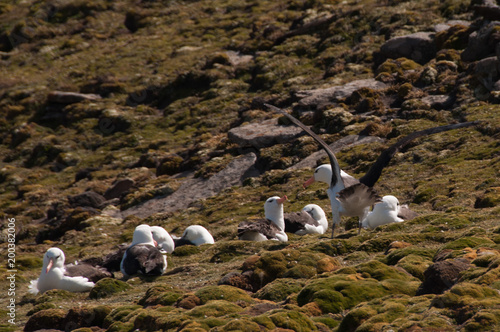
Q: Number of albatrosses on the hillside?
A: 8